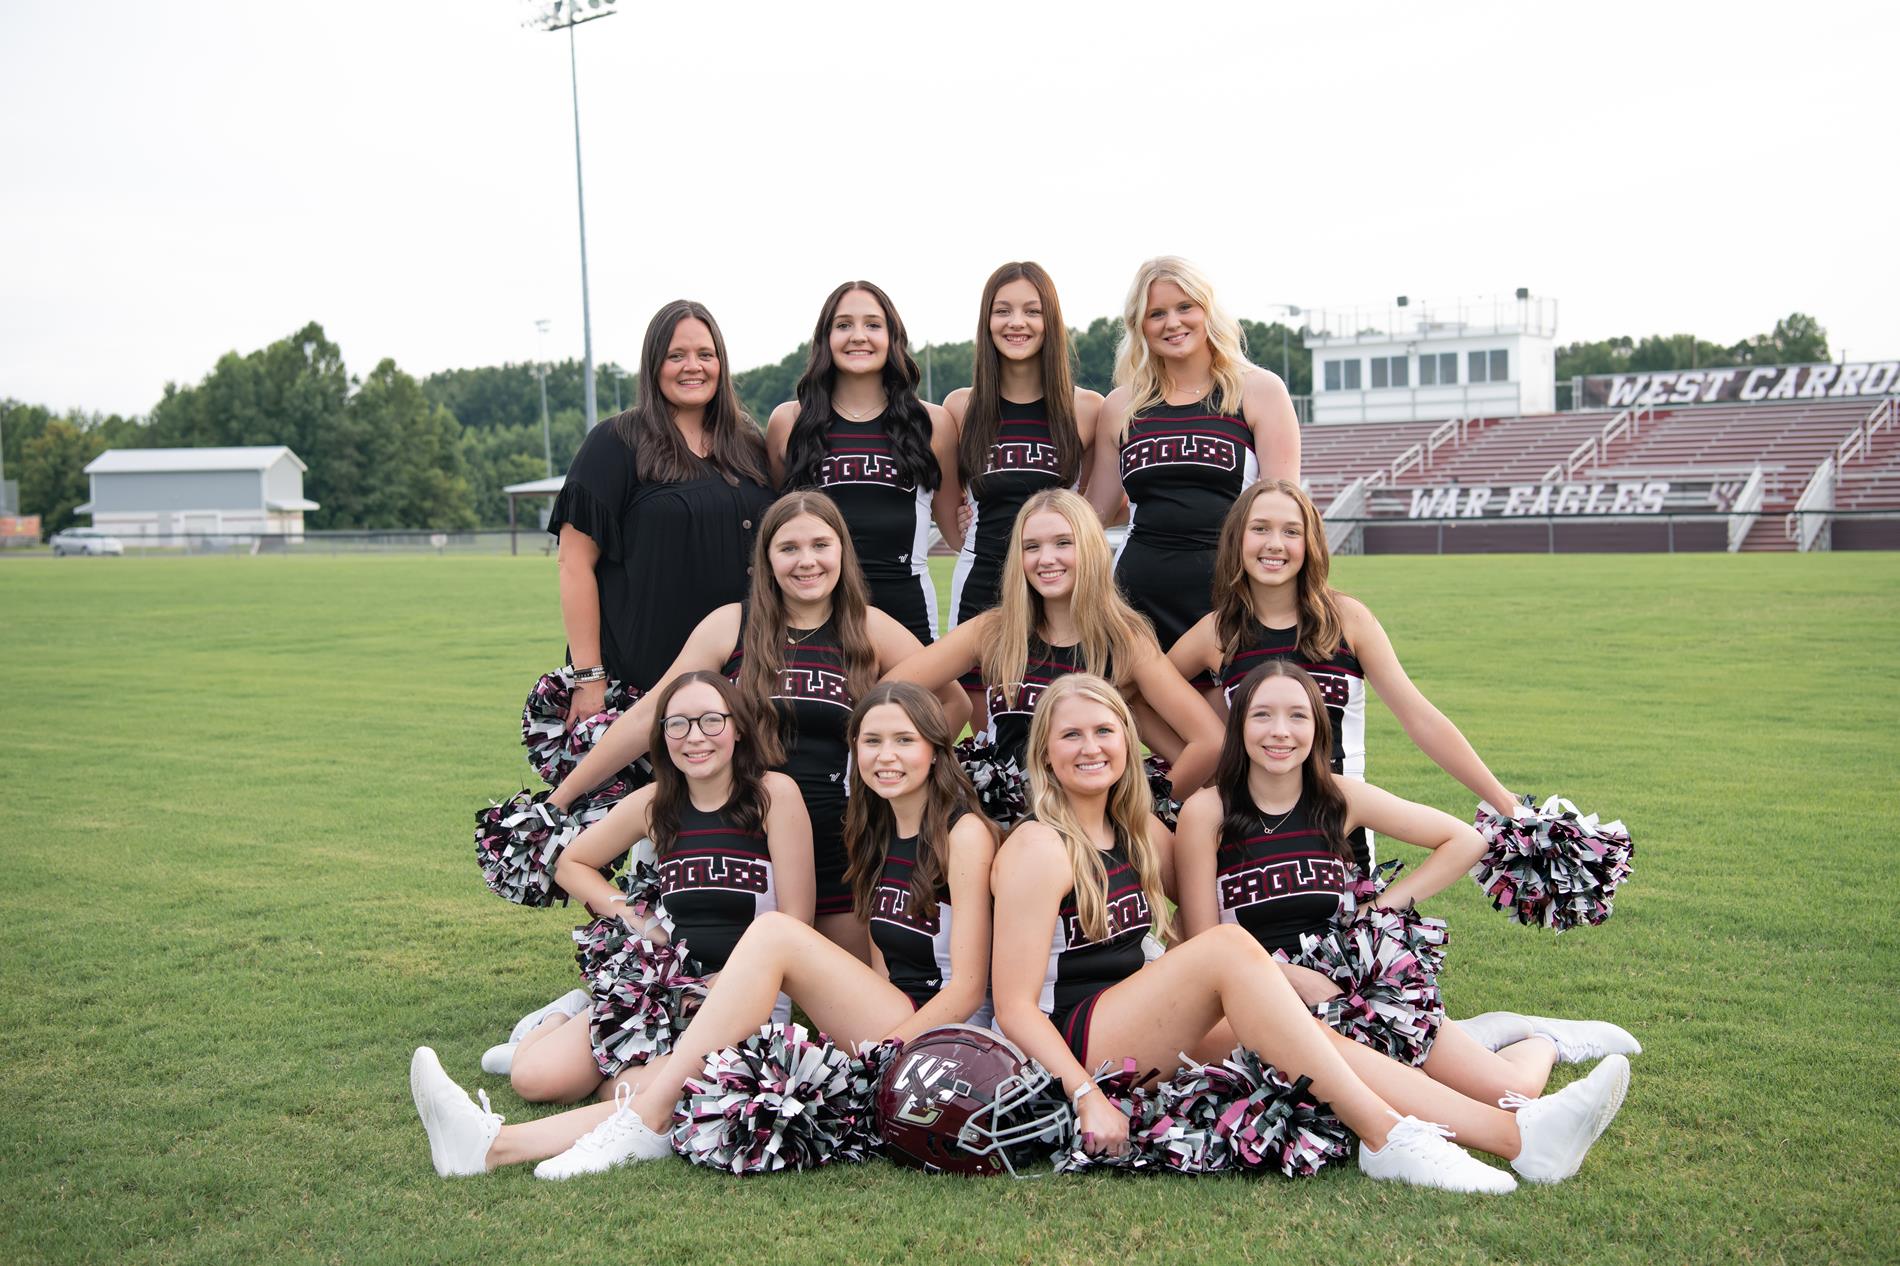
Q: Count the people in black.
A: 11